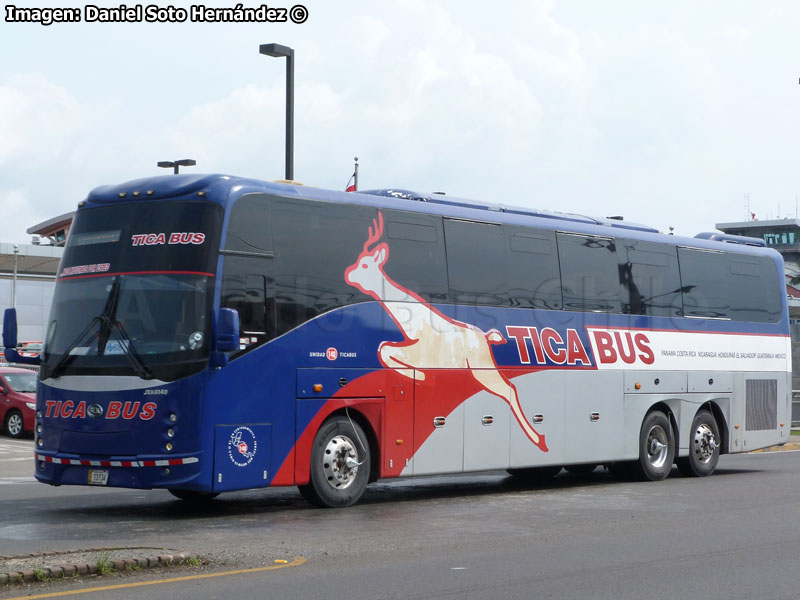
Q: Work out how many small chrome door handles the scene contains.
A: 4